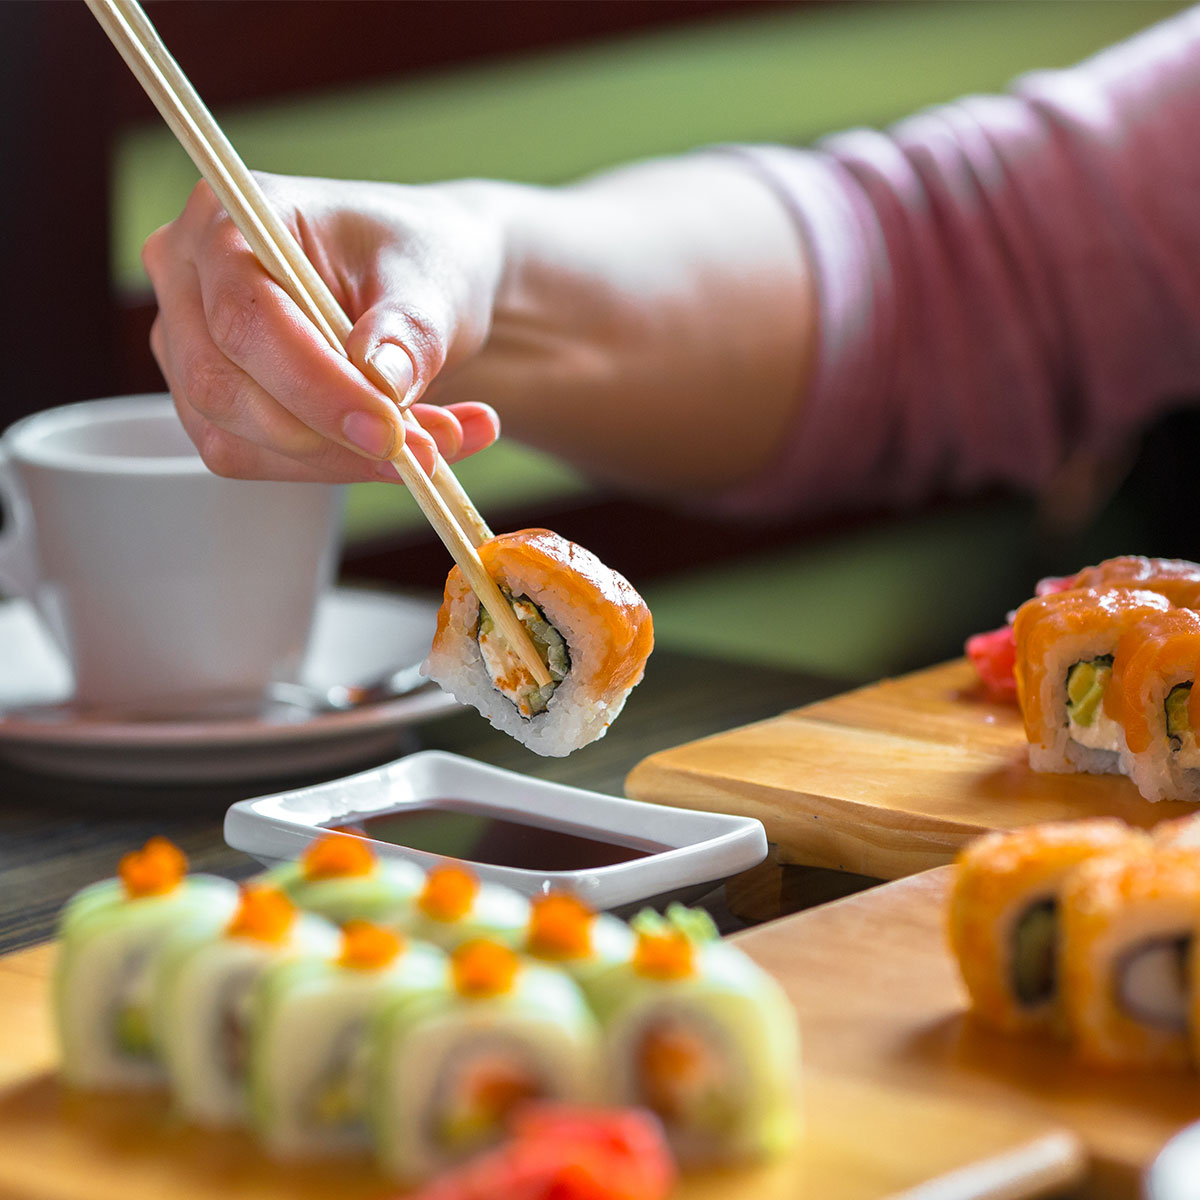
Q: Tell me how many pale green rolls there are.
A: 8